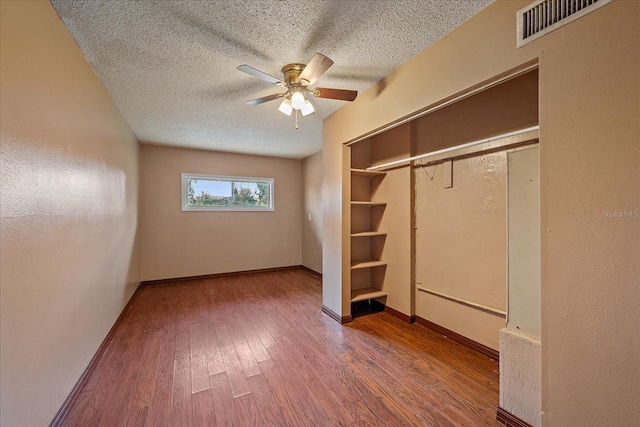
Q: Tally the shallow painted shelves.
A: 5